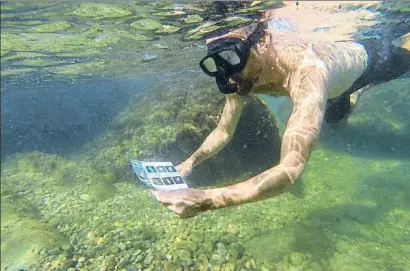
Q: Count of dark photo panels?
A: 6